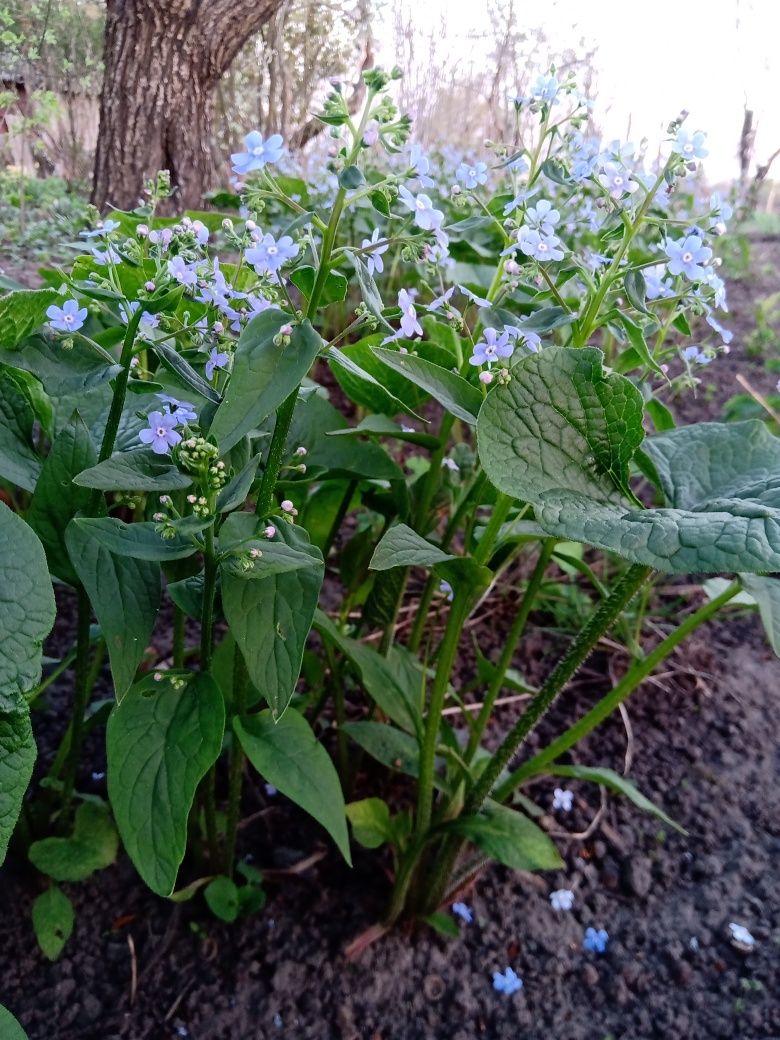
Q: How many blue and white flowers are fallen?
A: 6